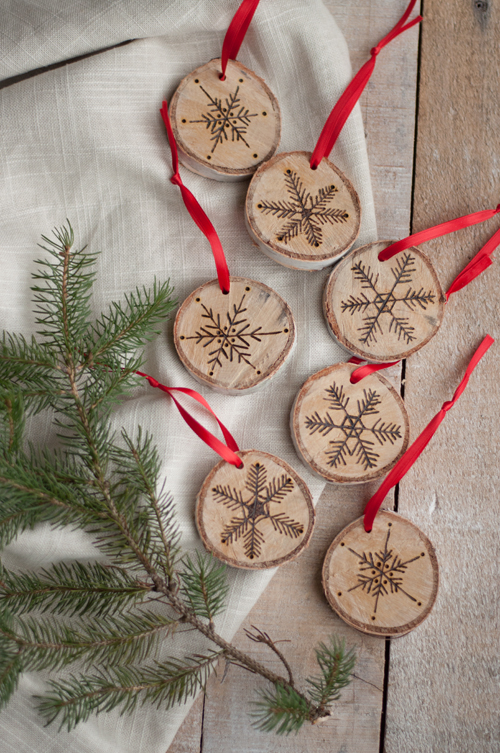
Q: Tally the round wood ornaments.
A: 7